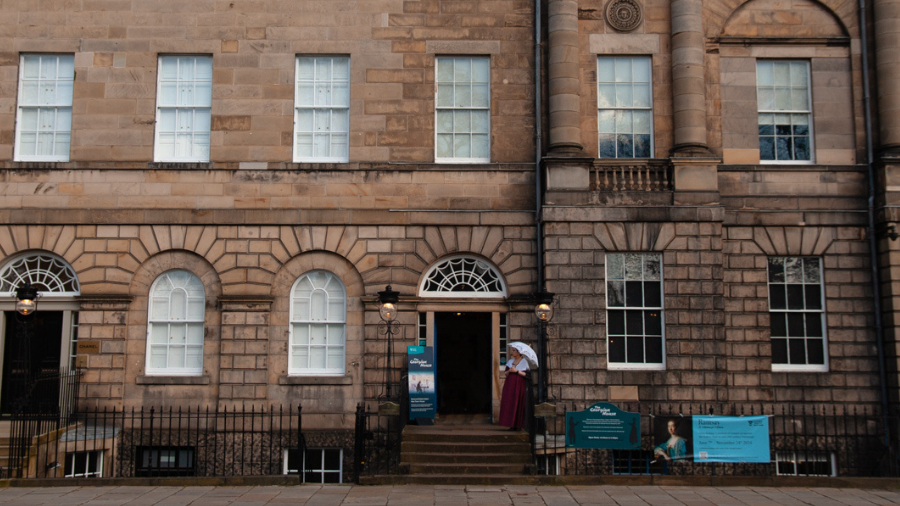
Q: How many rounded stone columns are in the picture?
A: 3